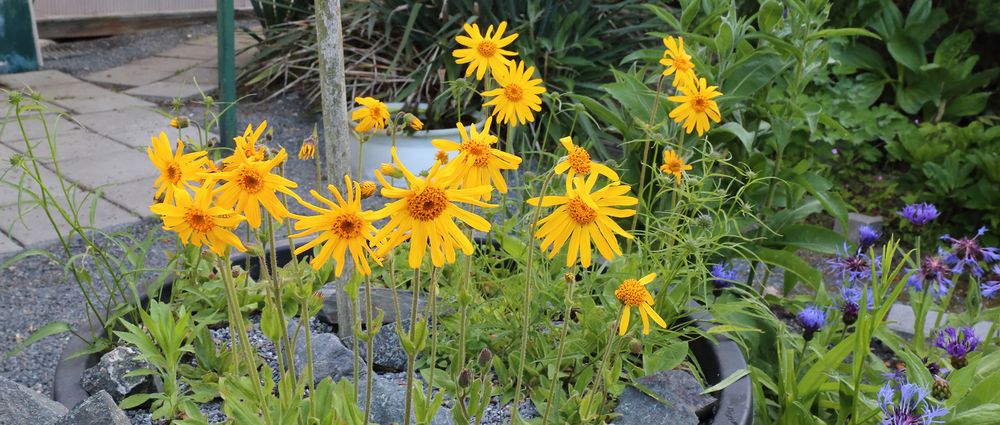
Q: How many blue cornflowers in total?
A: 11